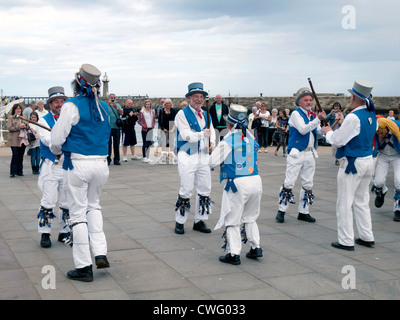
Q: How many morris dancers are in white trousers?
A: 7